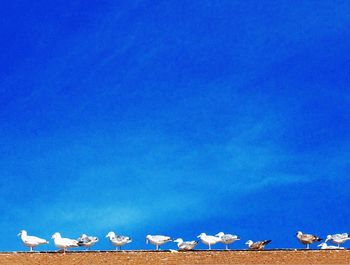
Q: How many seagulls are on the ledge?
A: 12